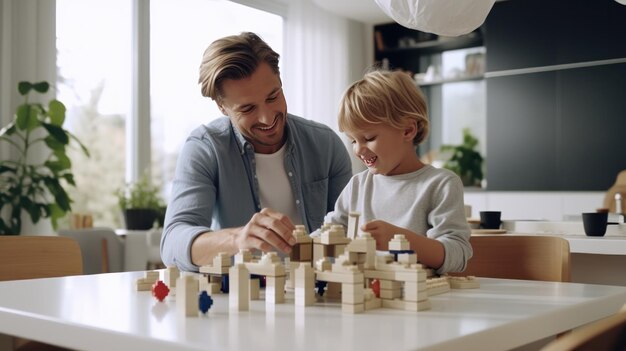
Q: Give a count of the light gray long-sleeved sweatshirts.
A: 1